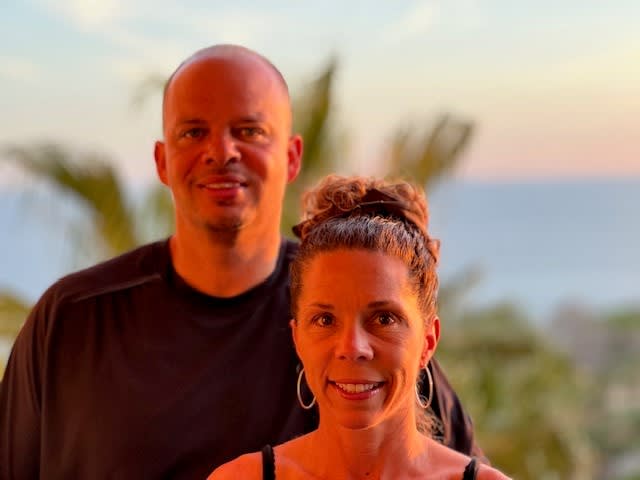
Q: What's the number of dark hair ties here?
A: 1